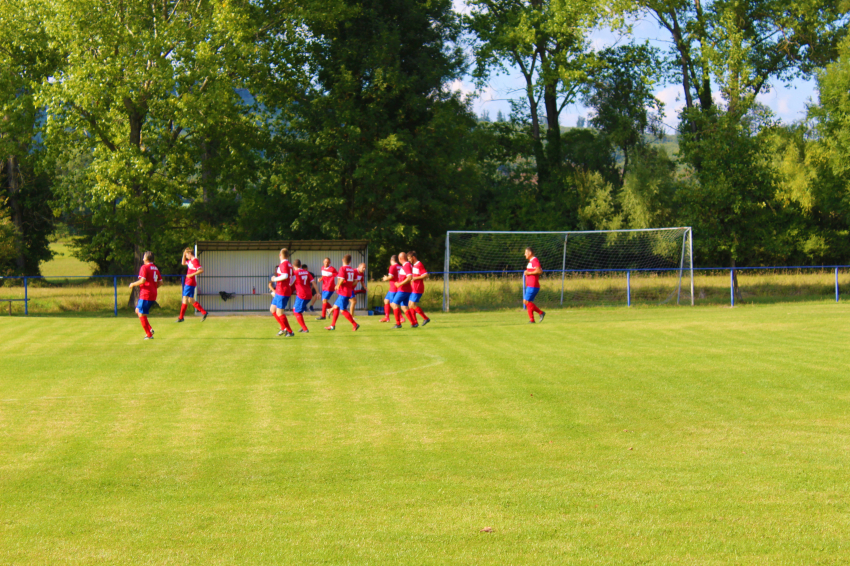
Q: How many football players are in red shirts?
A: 11